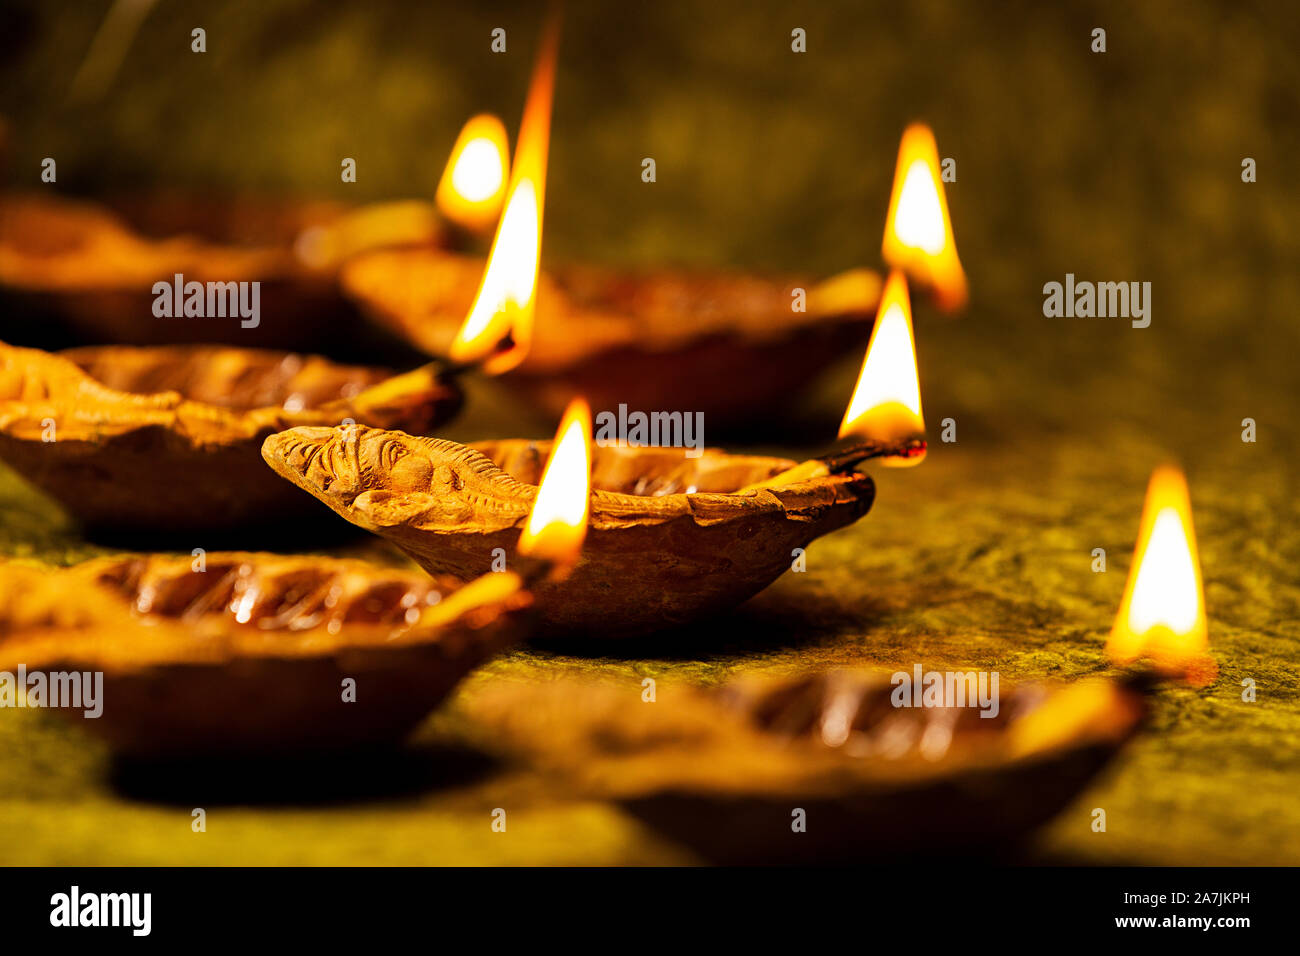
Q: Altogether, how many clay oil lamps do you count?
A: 6